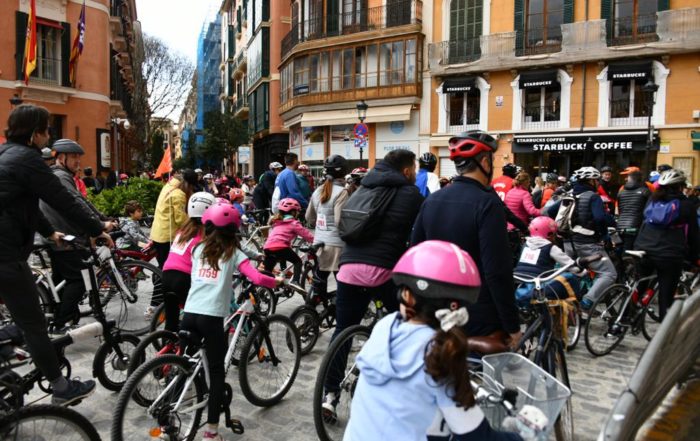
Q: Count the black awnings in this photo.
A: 4